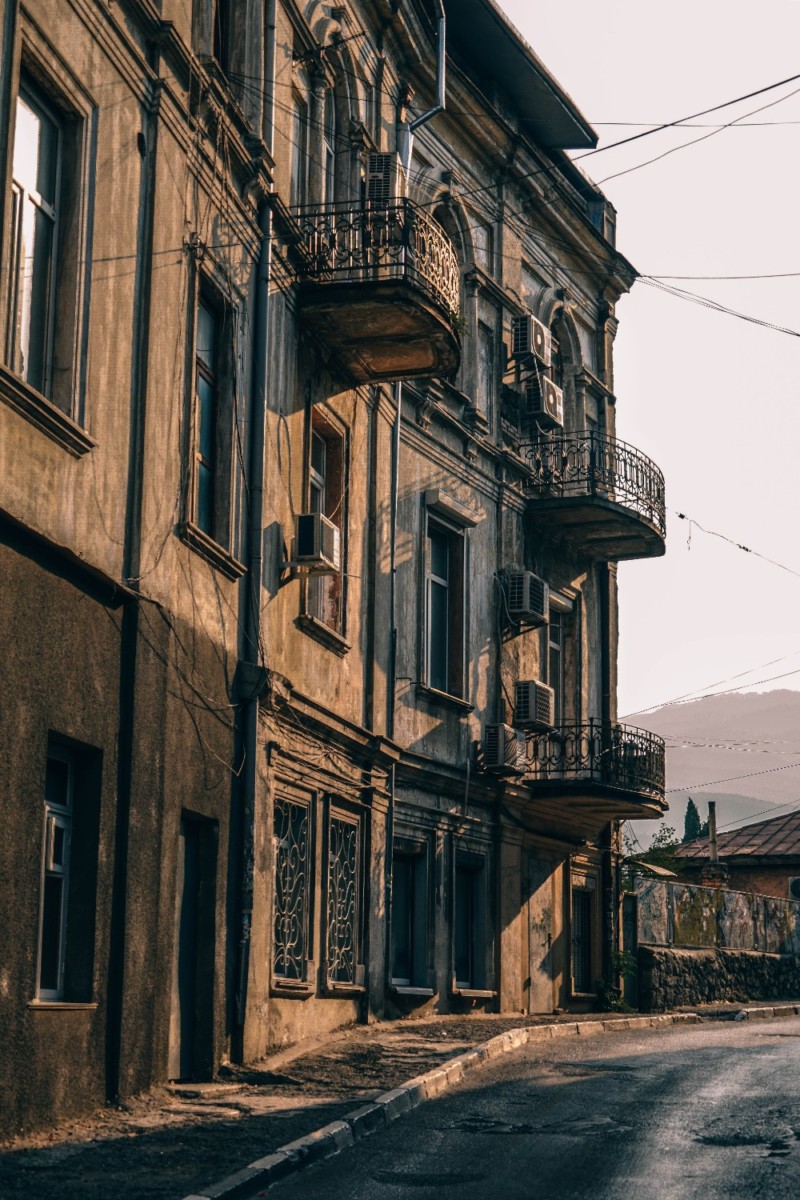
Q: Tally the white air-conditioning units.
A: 7